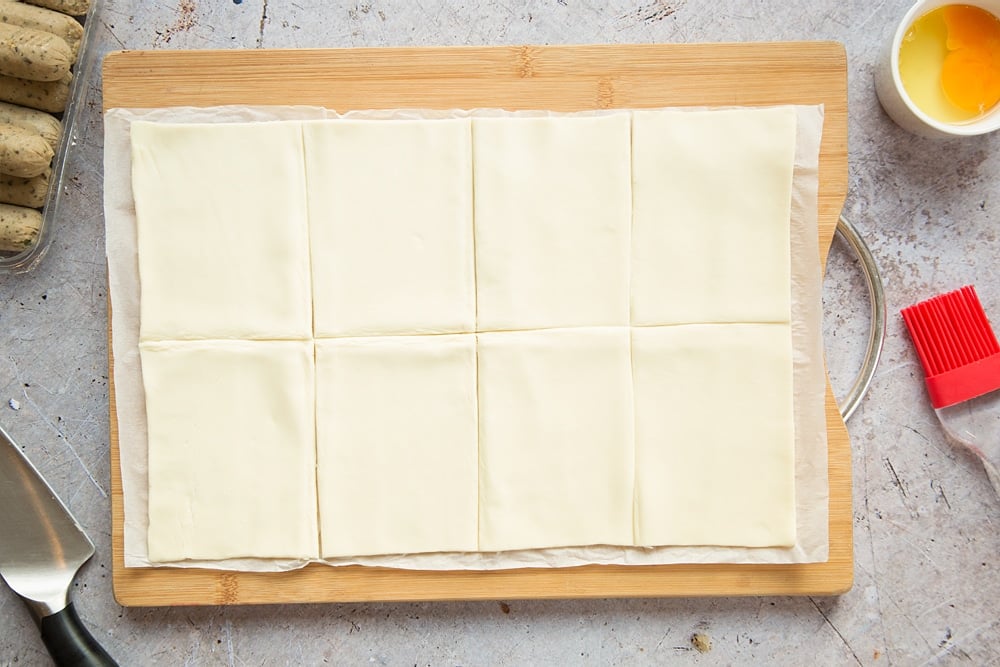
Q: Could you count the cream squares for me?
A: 8